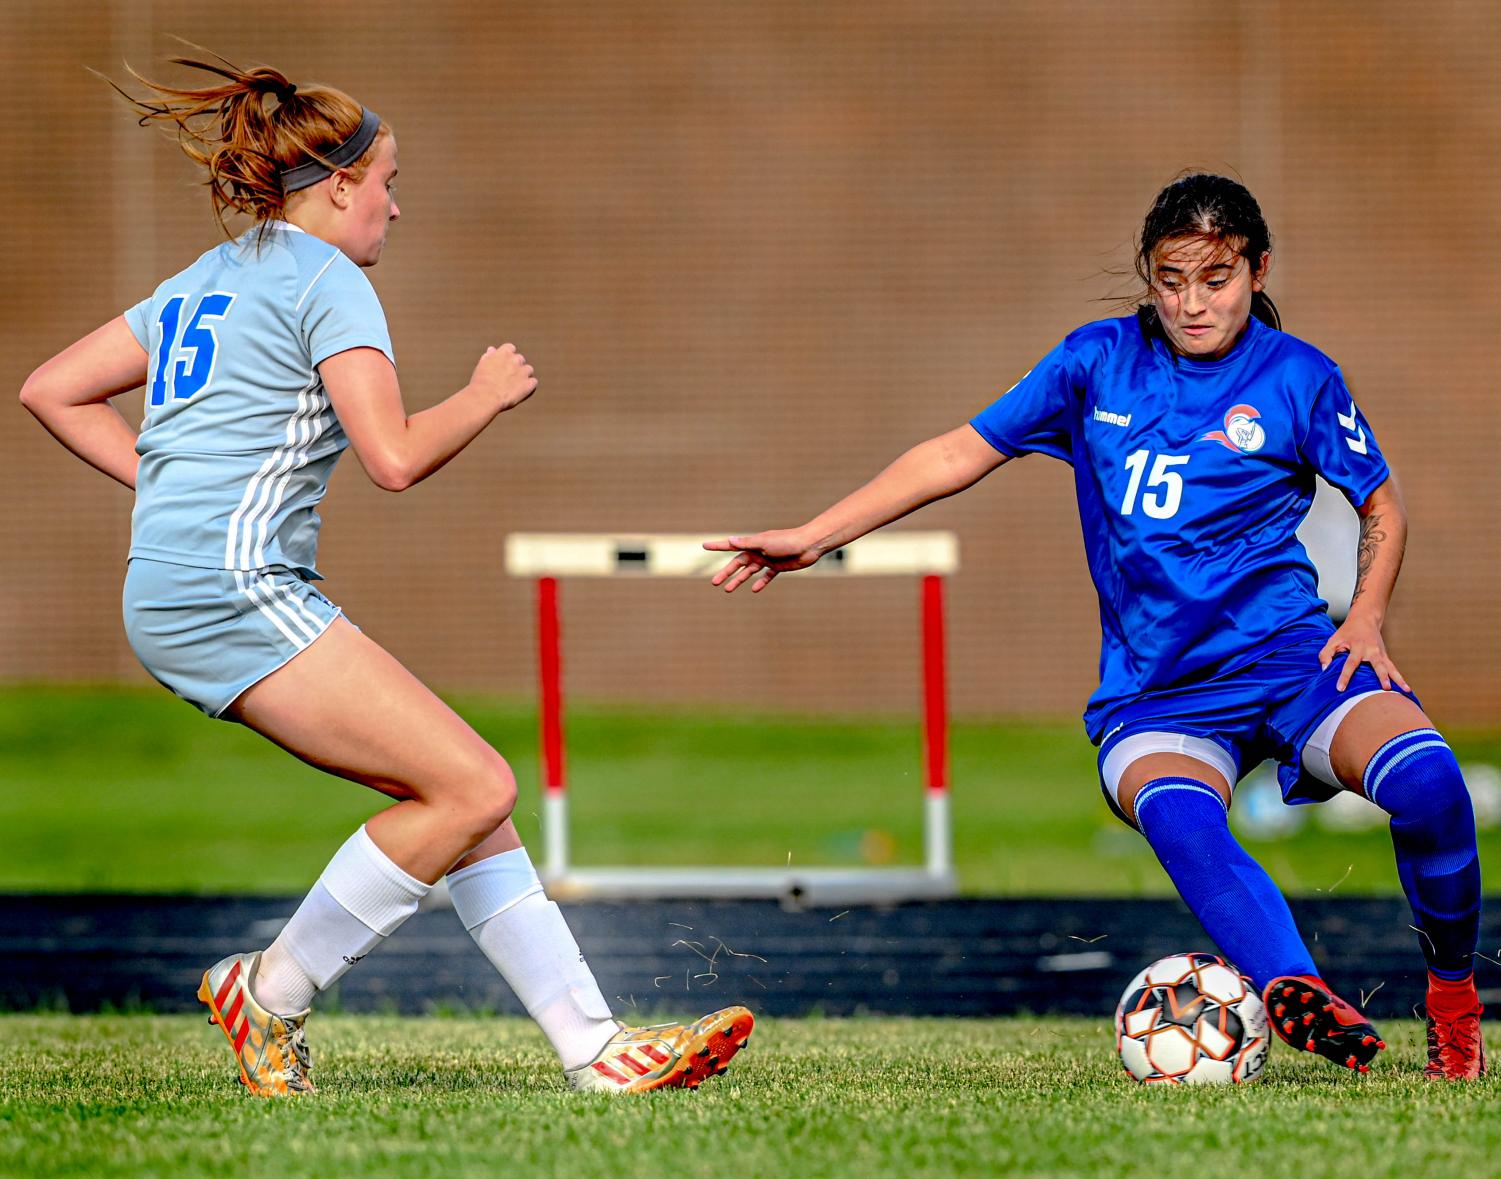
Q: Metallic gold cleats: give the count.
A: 2